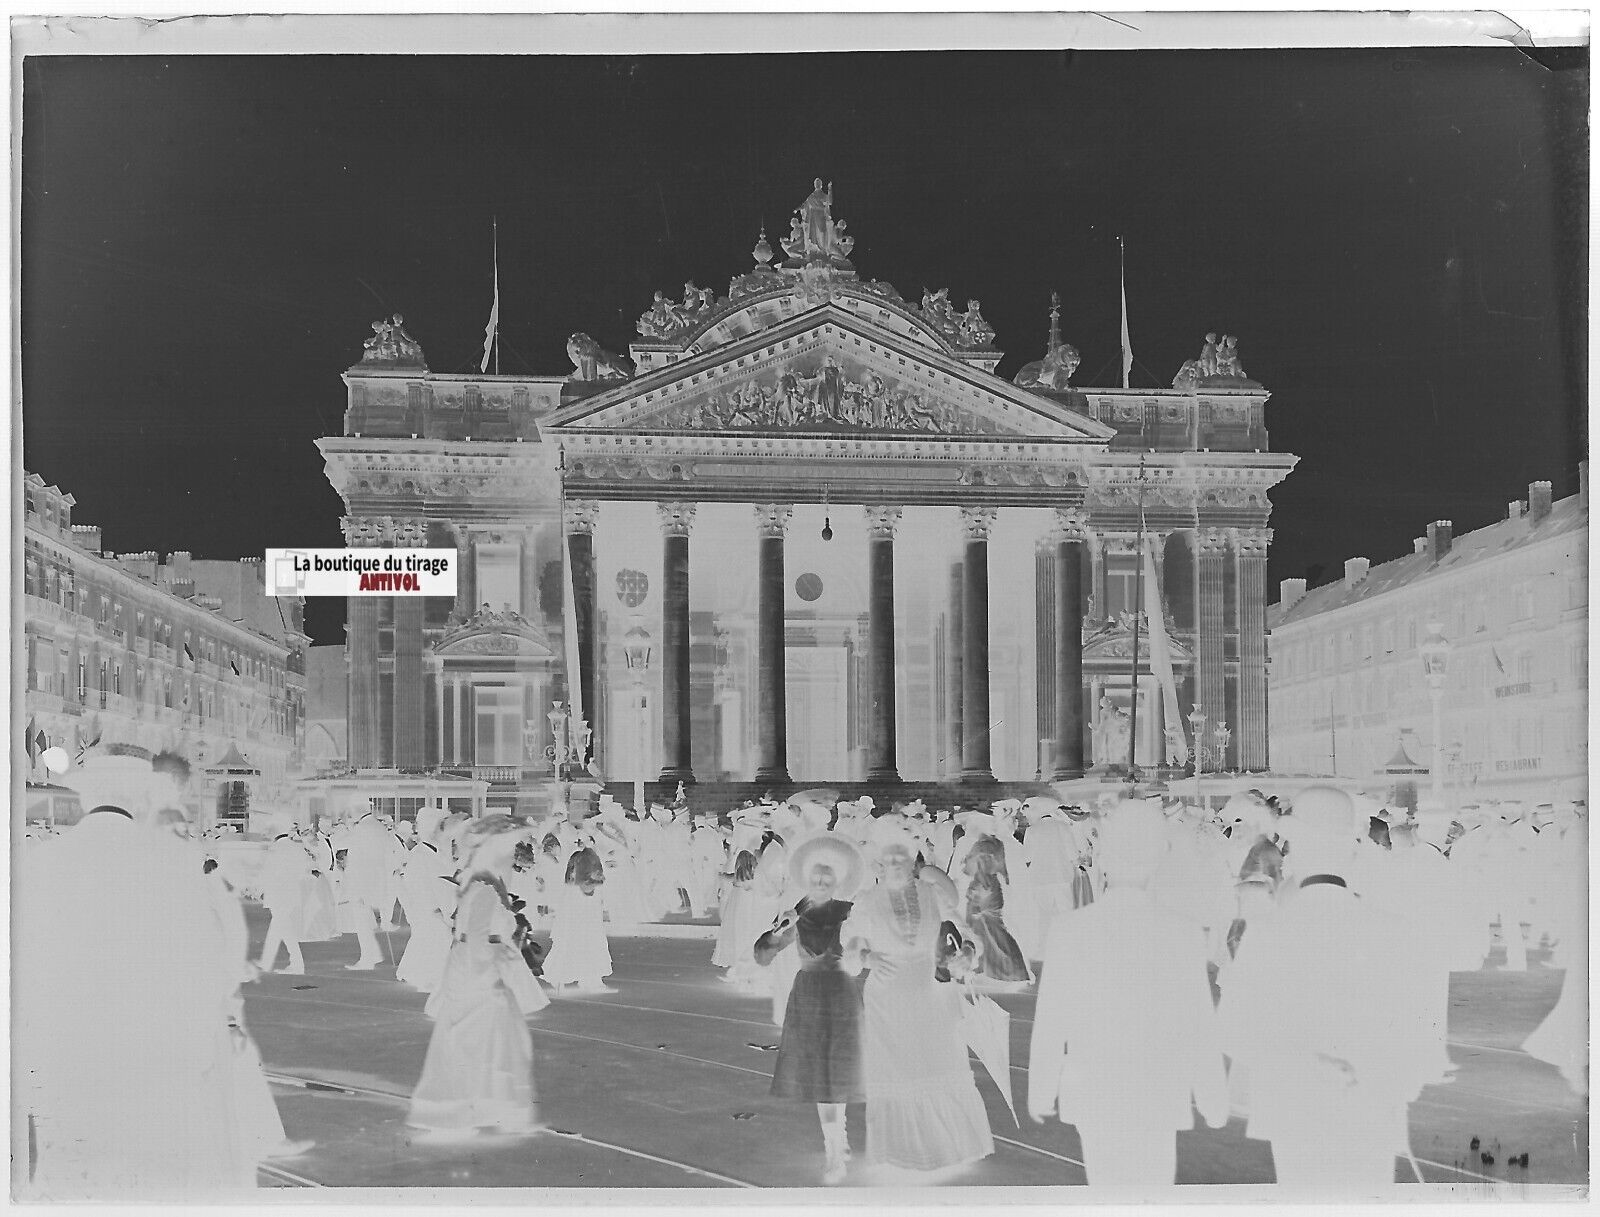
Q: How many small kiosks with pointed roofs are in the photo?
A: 2